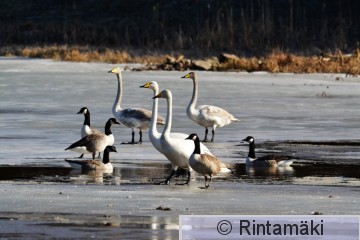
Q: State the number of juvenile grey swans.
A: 2